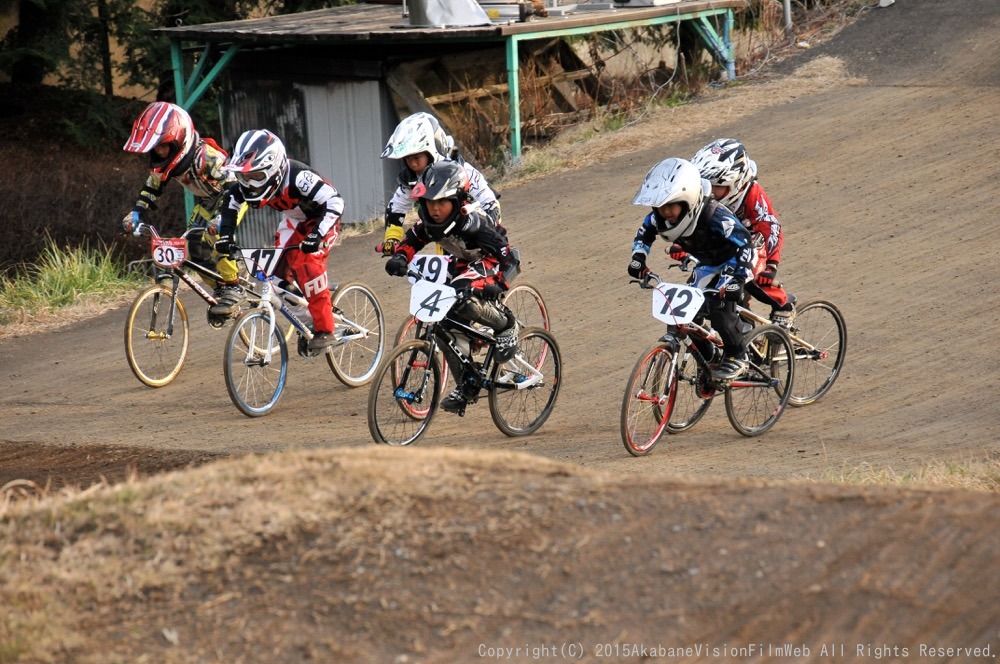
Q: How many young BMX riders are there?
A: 6